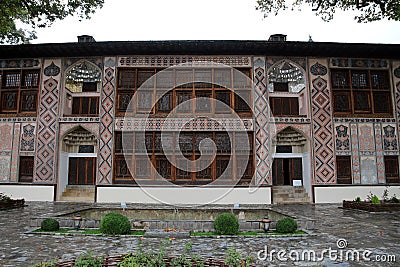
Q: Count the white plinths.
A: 3